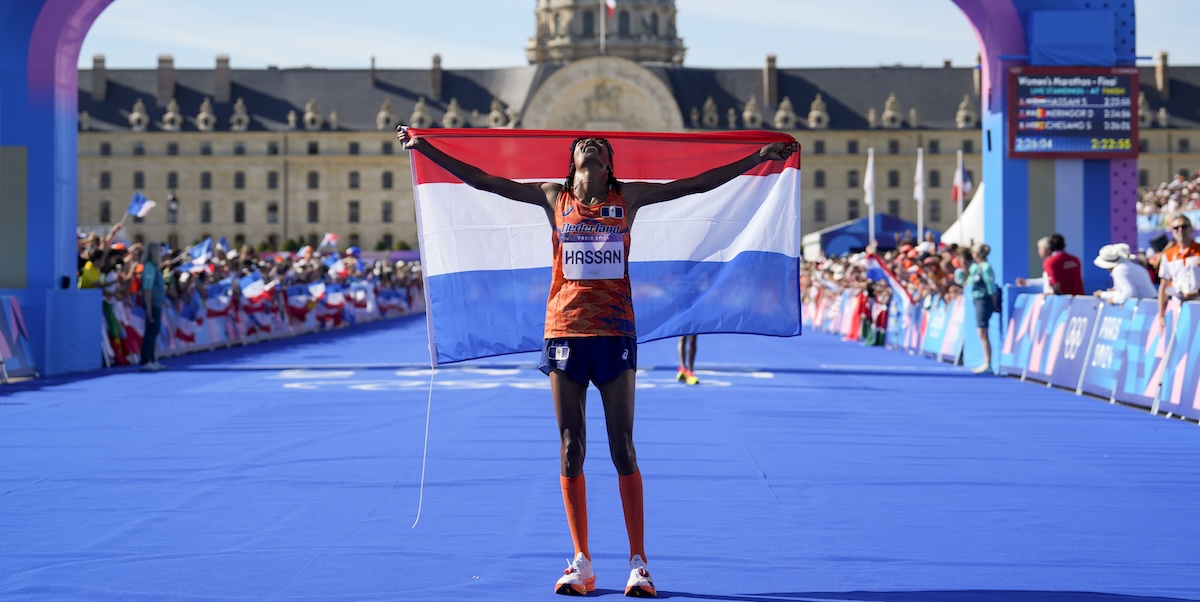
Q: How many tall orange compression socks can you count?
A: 2